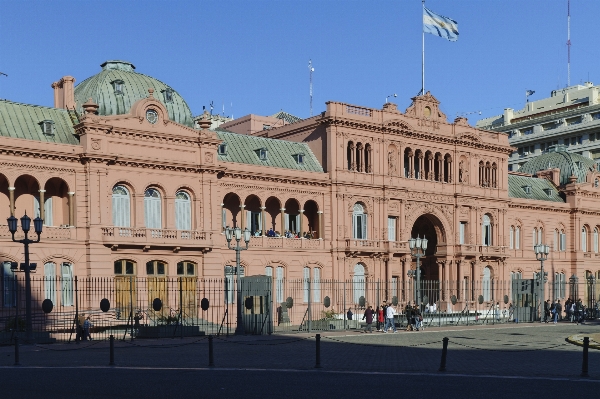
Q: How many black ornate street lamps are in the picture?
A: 4